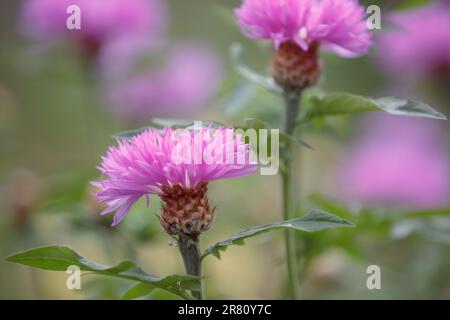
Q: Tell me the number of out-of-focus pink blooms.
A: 4